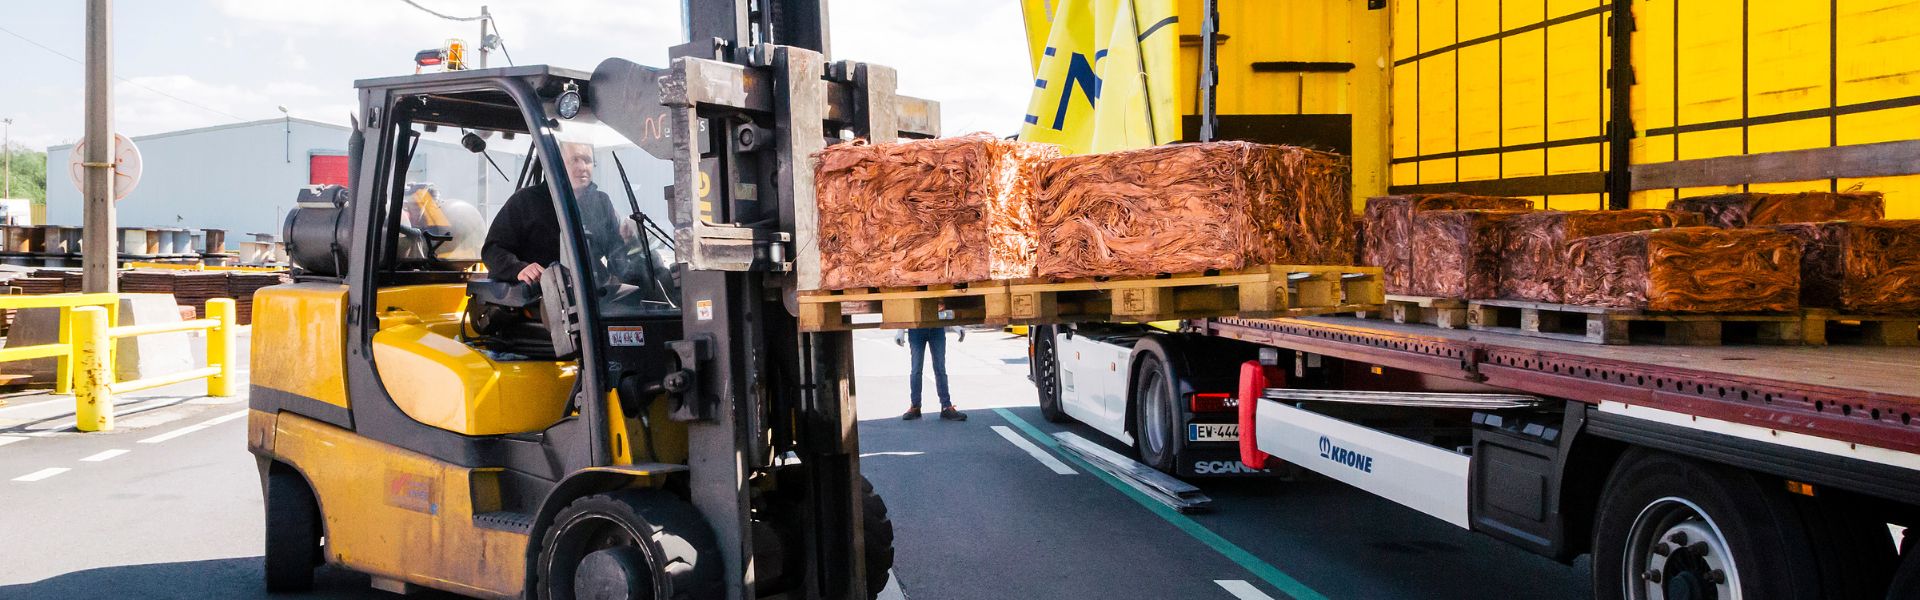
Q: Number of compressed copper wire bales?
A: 8